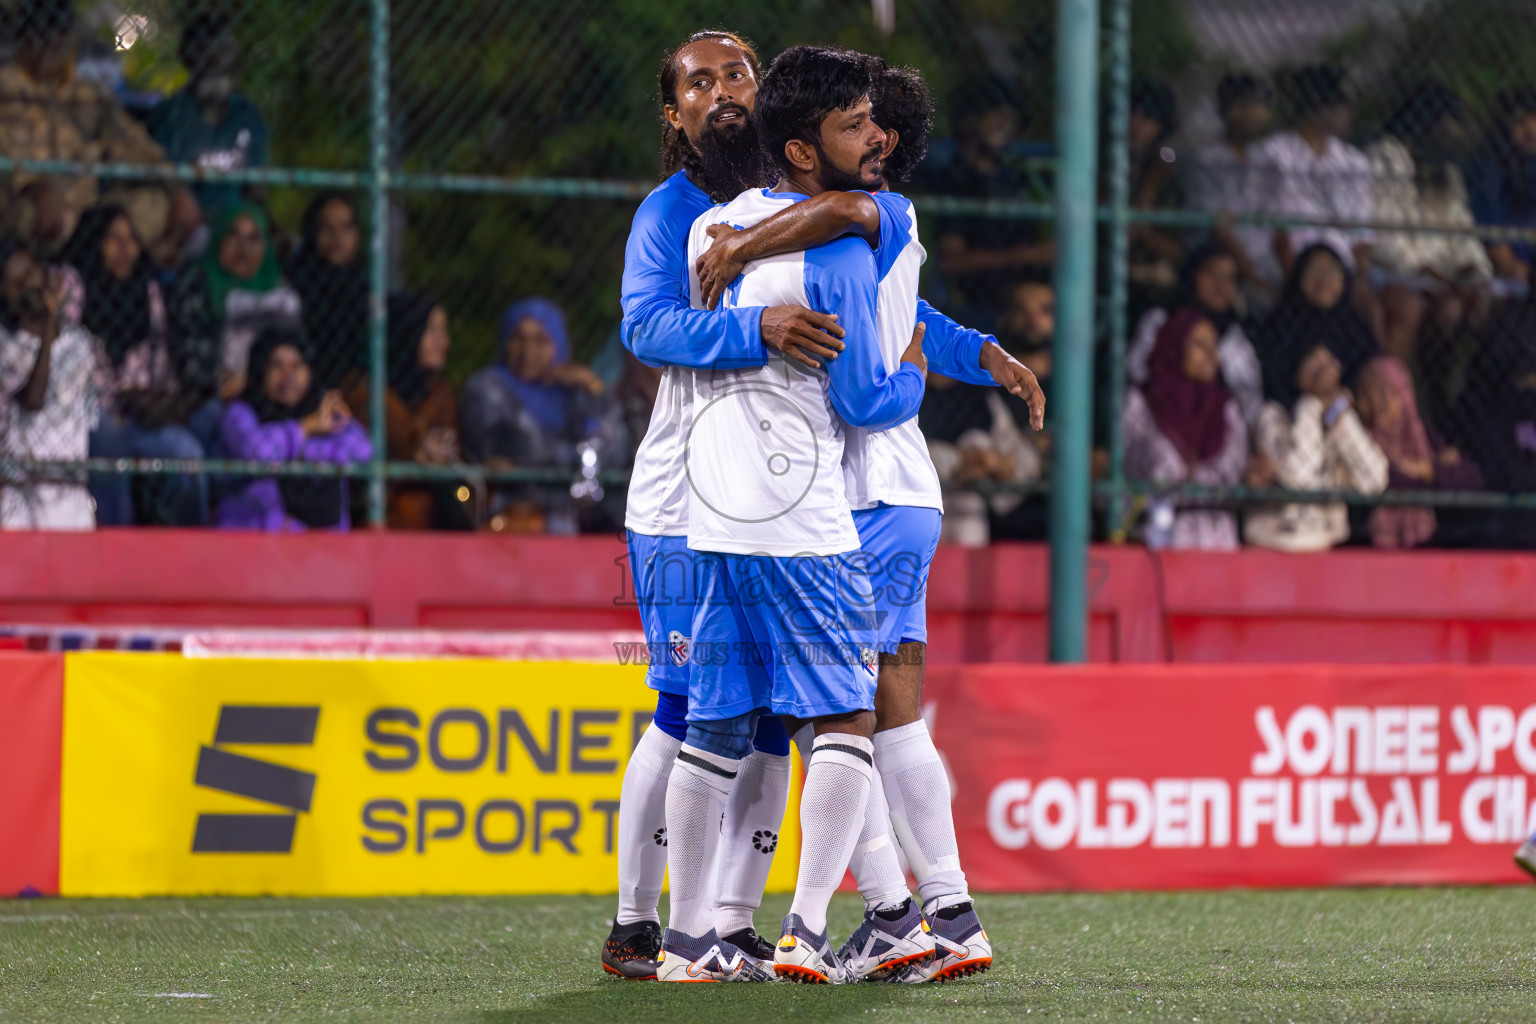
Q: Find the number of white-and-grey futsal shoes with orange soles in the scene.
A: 4